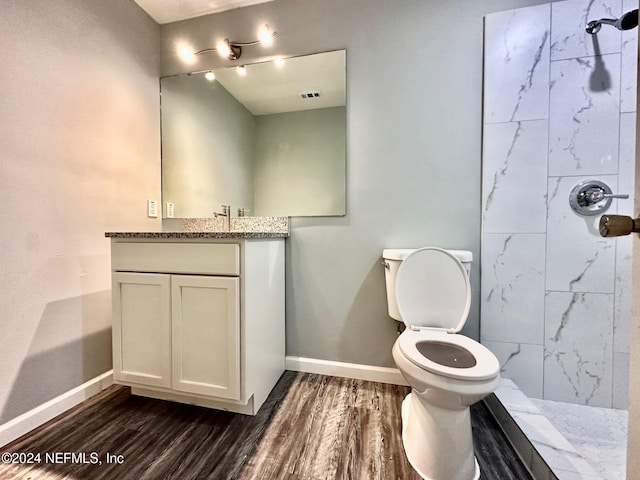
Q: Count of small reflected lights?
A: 3